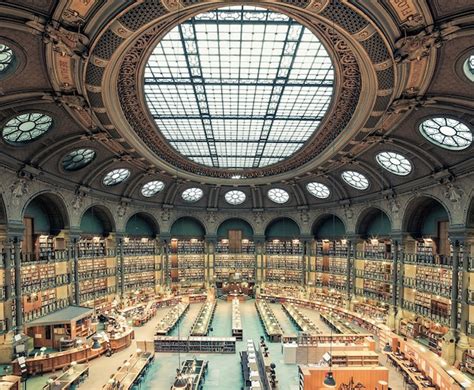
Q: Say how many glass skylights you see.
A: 14